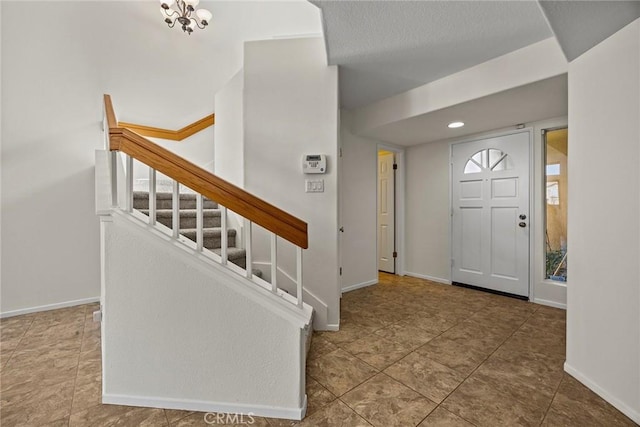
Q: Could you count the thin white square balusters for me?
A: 9